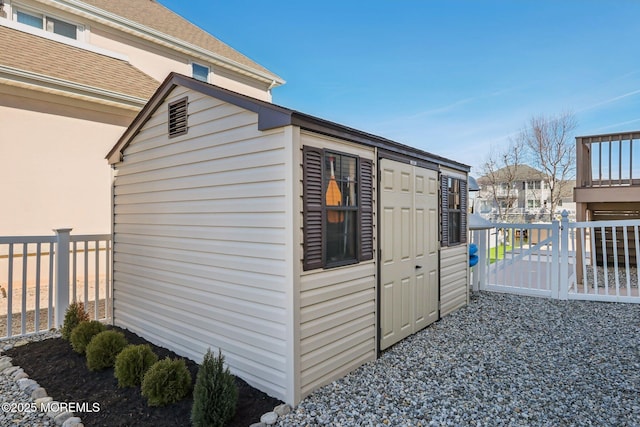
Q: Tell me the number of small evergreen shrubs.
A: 6